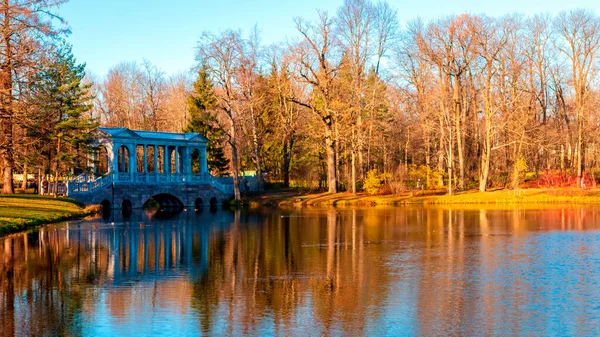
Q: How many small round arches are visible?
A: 4